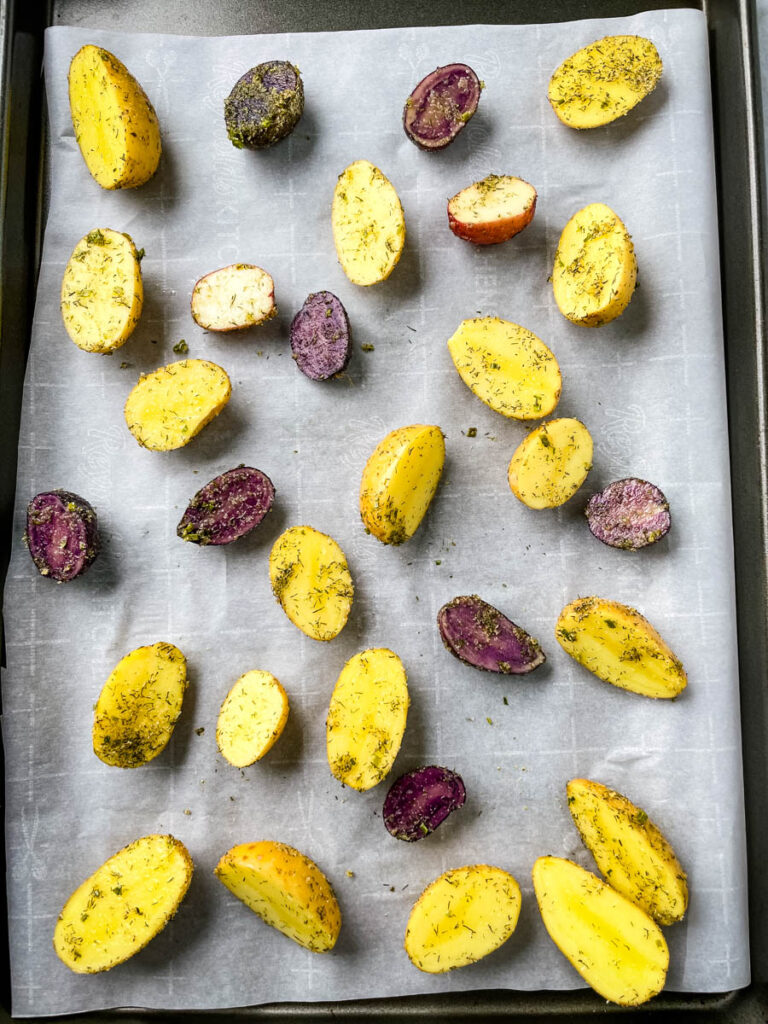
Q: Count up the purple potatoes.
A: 8